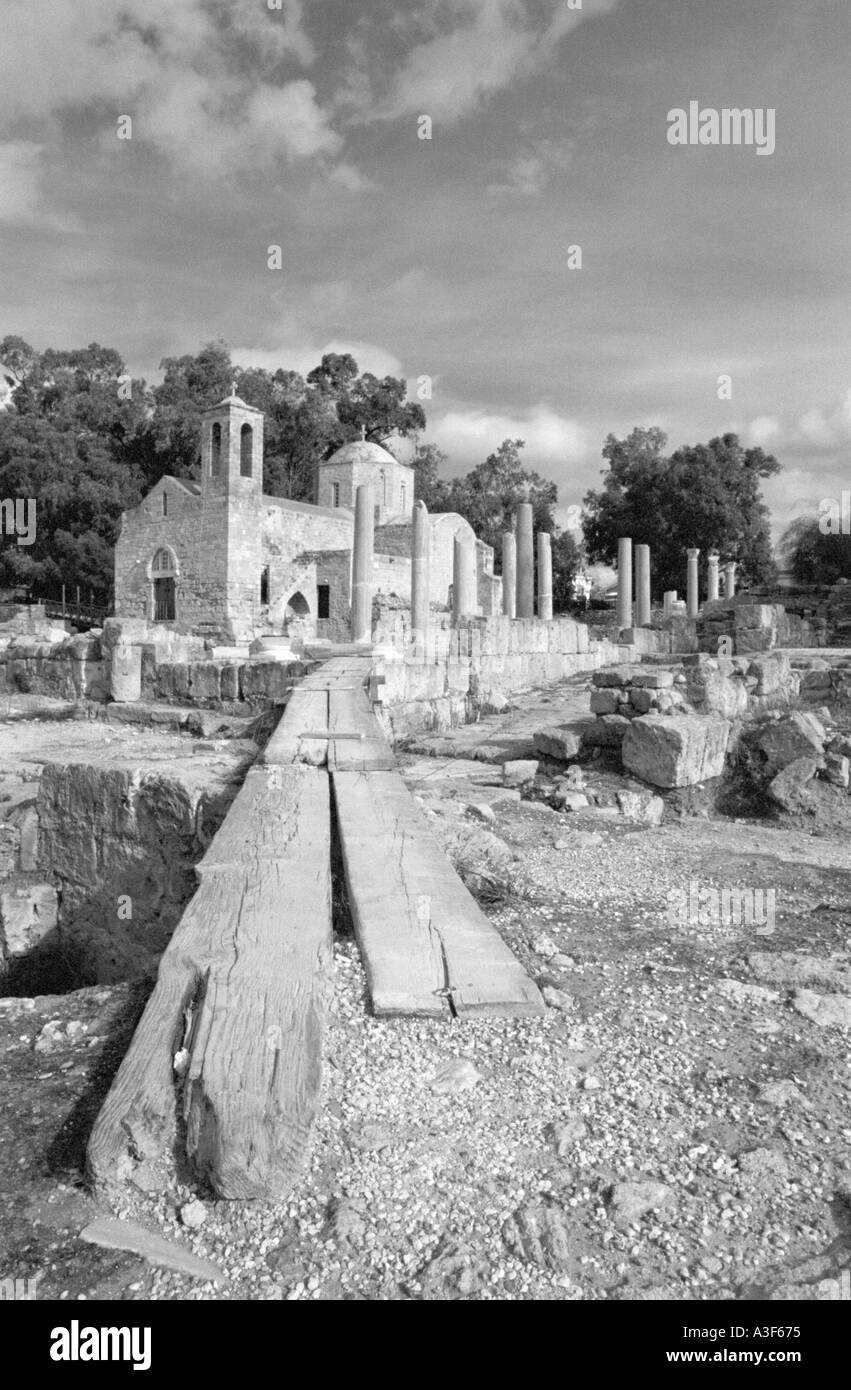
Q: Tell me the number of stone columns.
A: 11